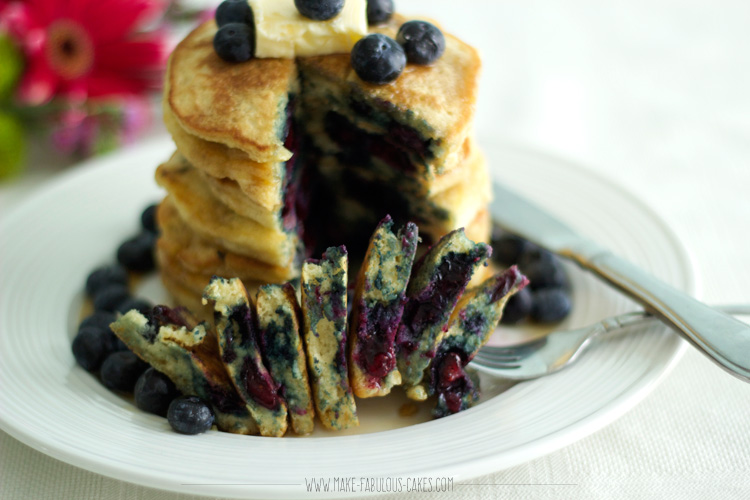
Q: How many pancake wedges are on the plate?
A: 7